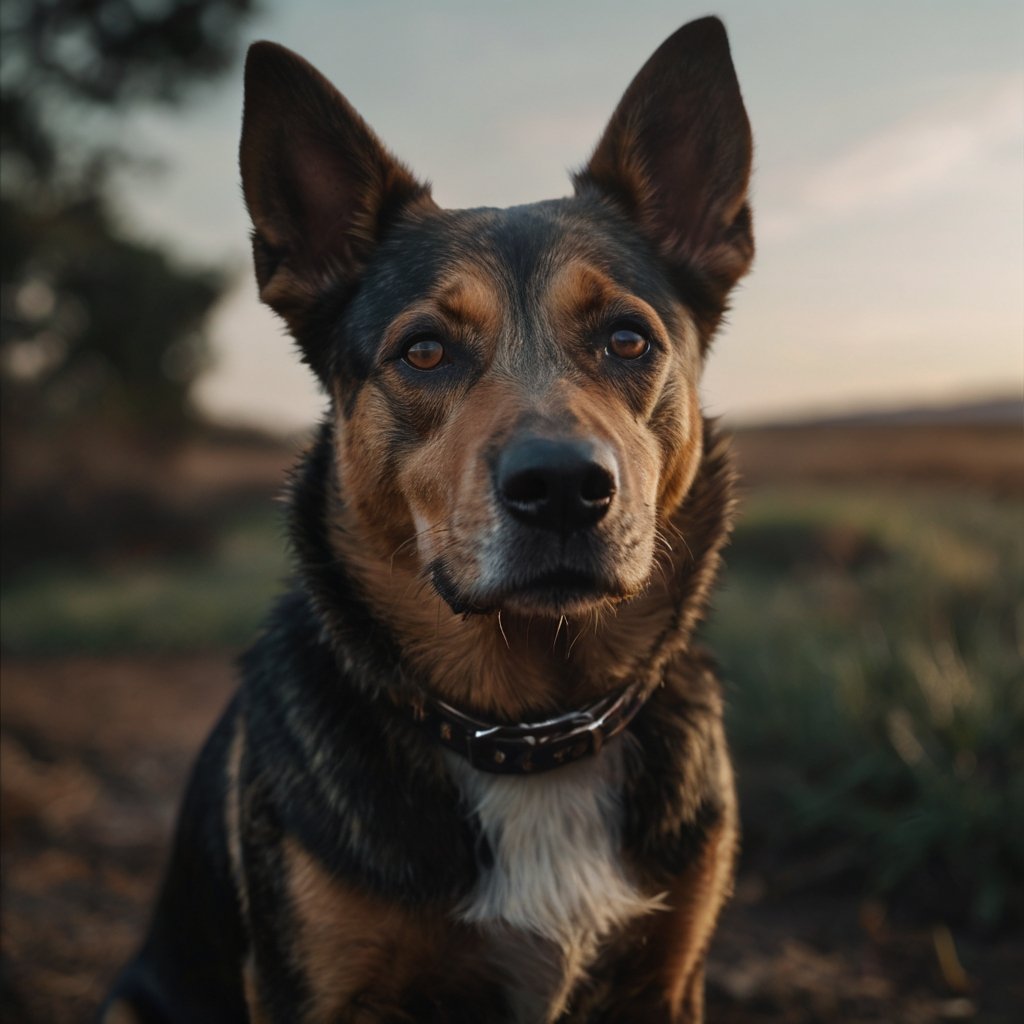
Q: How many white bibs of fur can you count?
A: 1